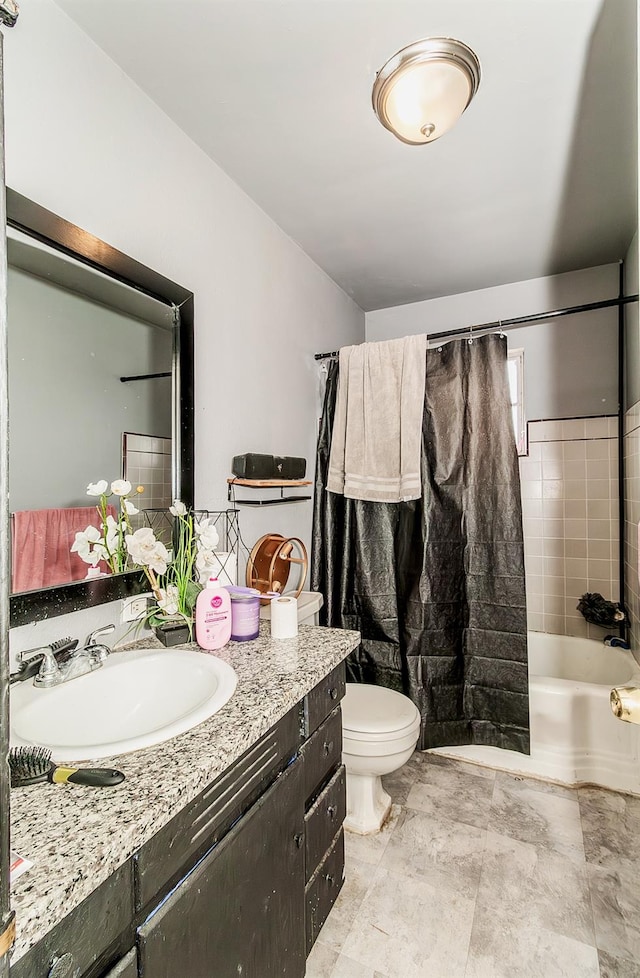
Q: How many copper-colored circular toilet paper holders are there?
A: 1